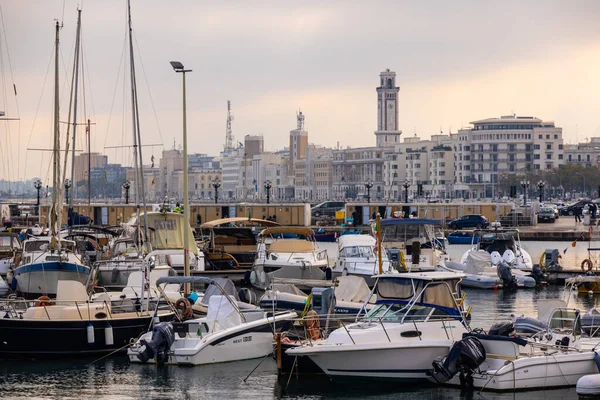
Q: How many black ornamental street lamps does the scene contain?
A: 9